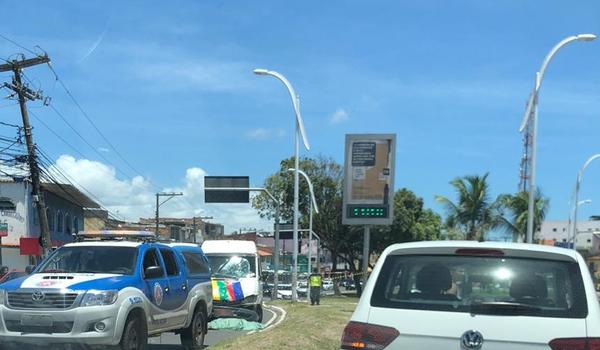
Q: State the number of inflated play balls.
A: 0